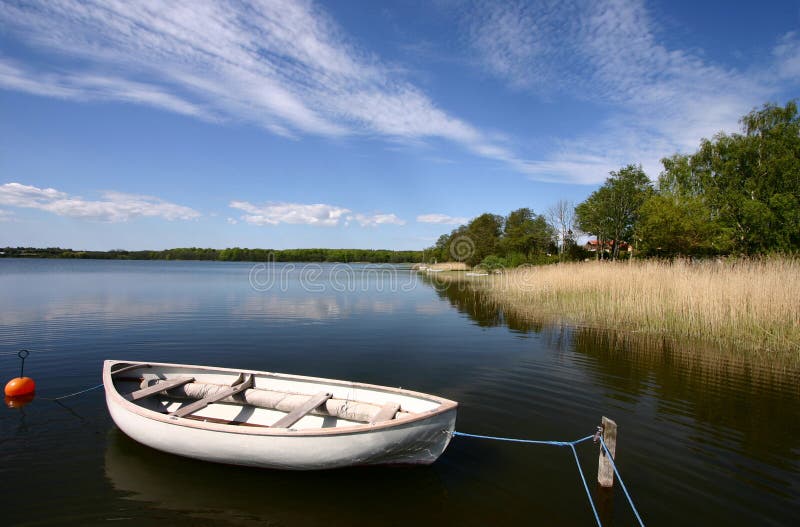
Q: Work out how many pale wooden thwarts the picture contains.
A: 4